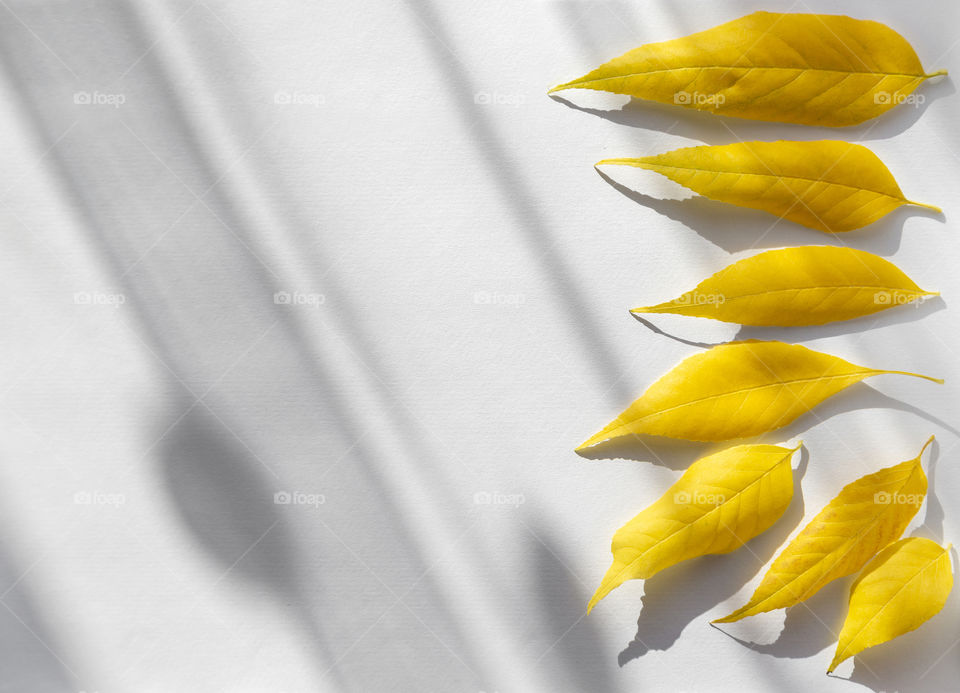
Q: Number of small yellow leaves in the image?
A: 7